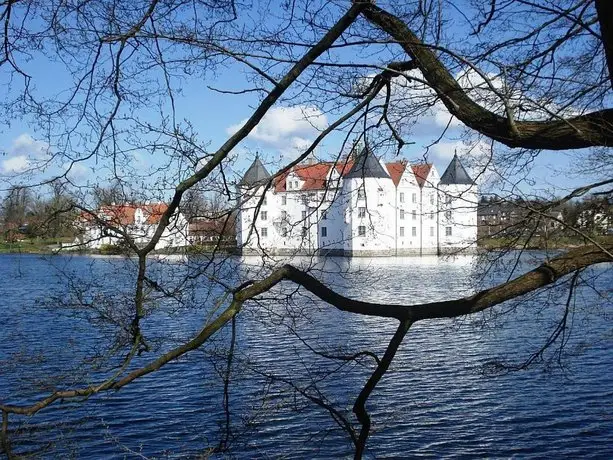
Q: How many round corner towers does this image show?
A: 3